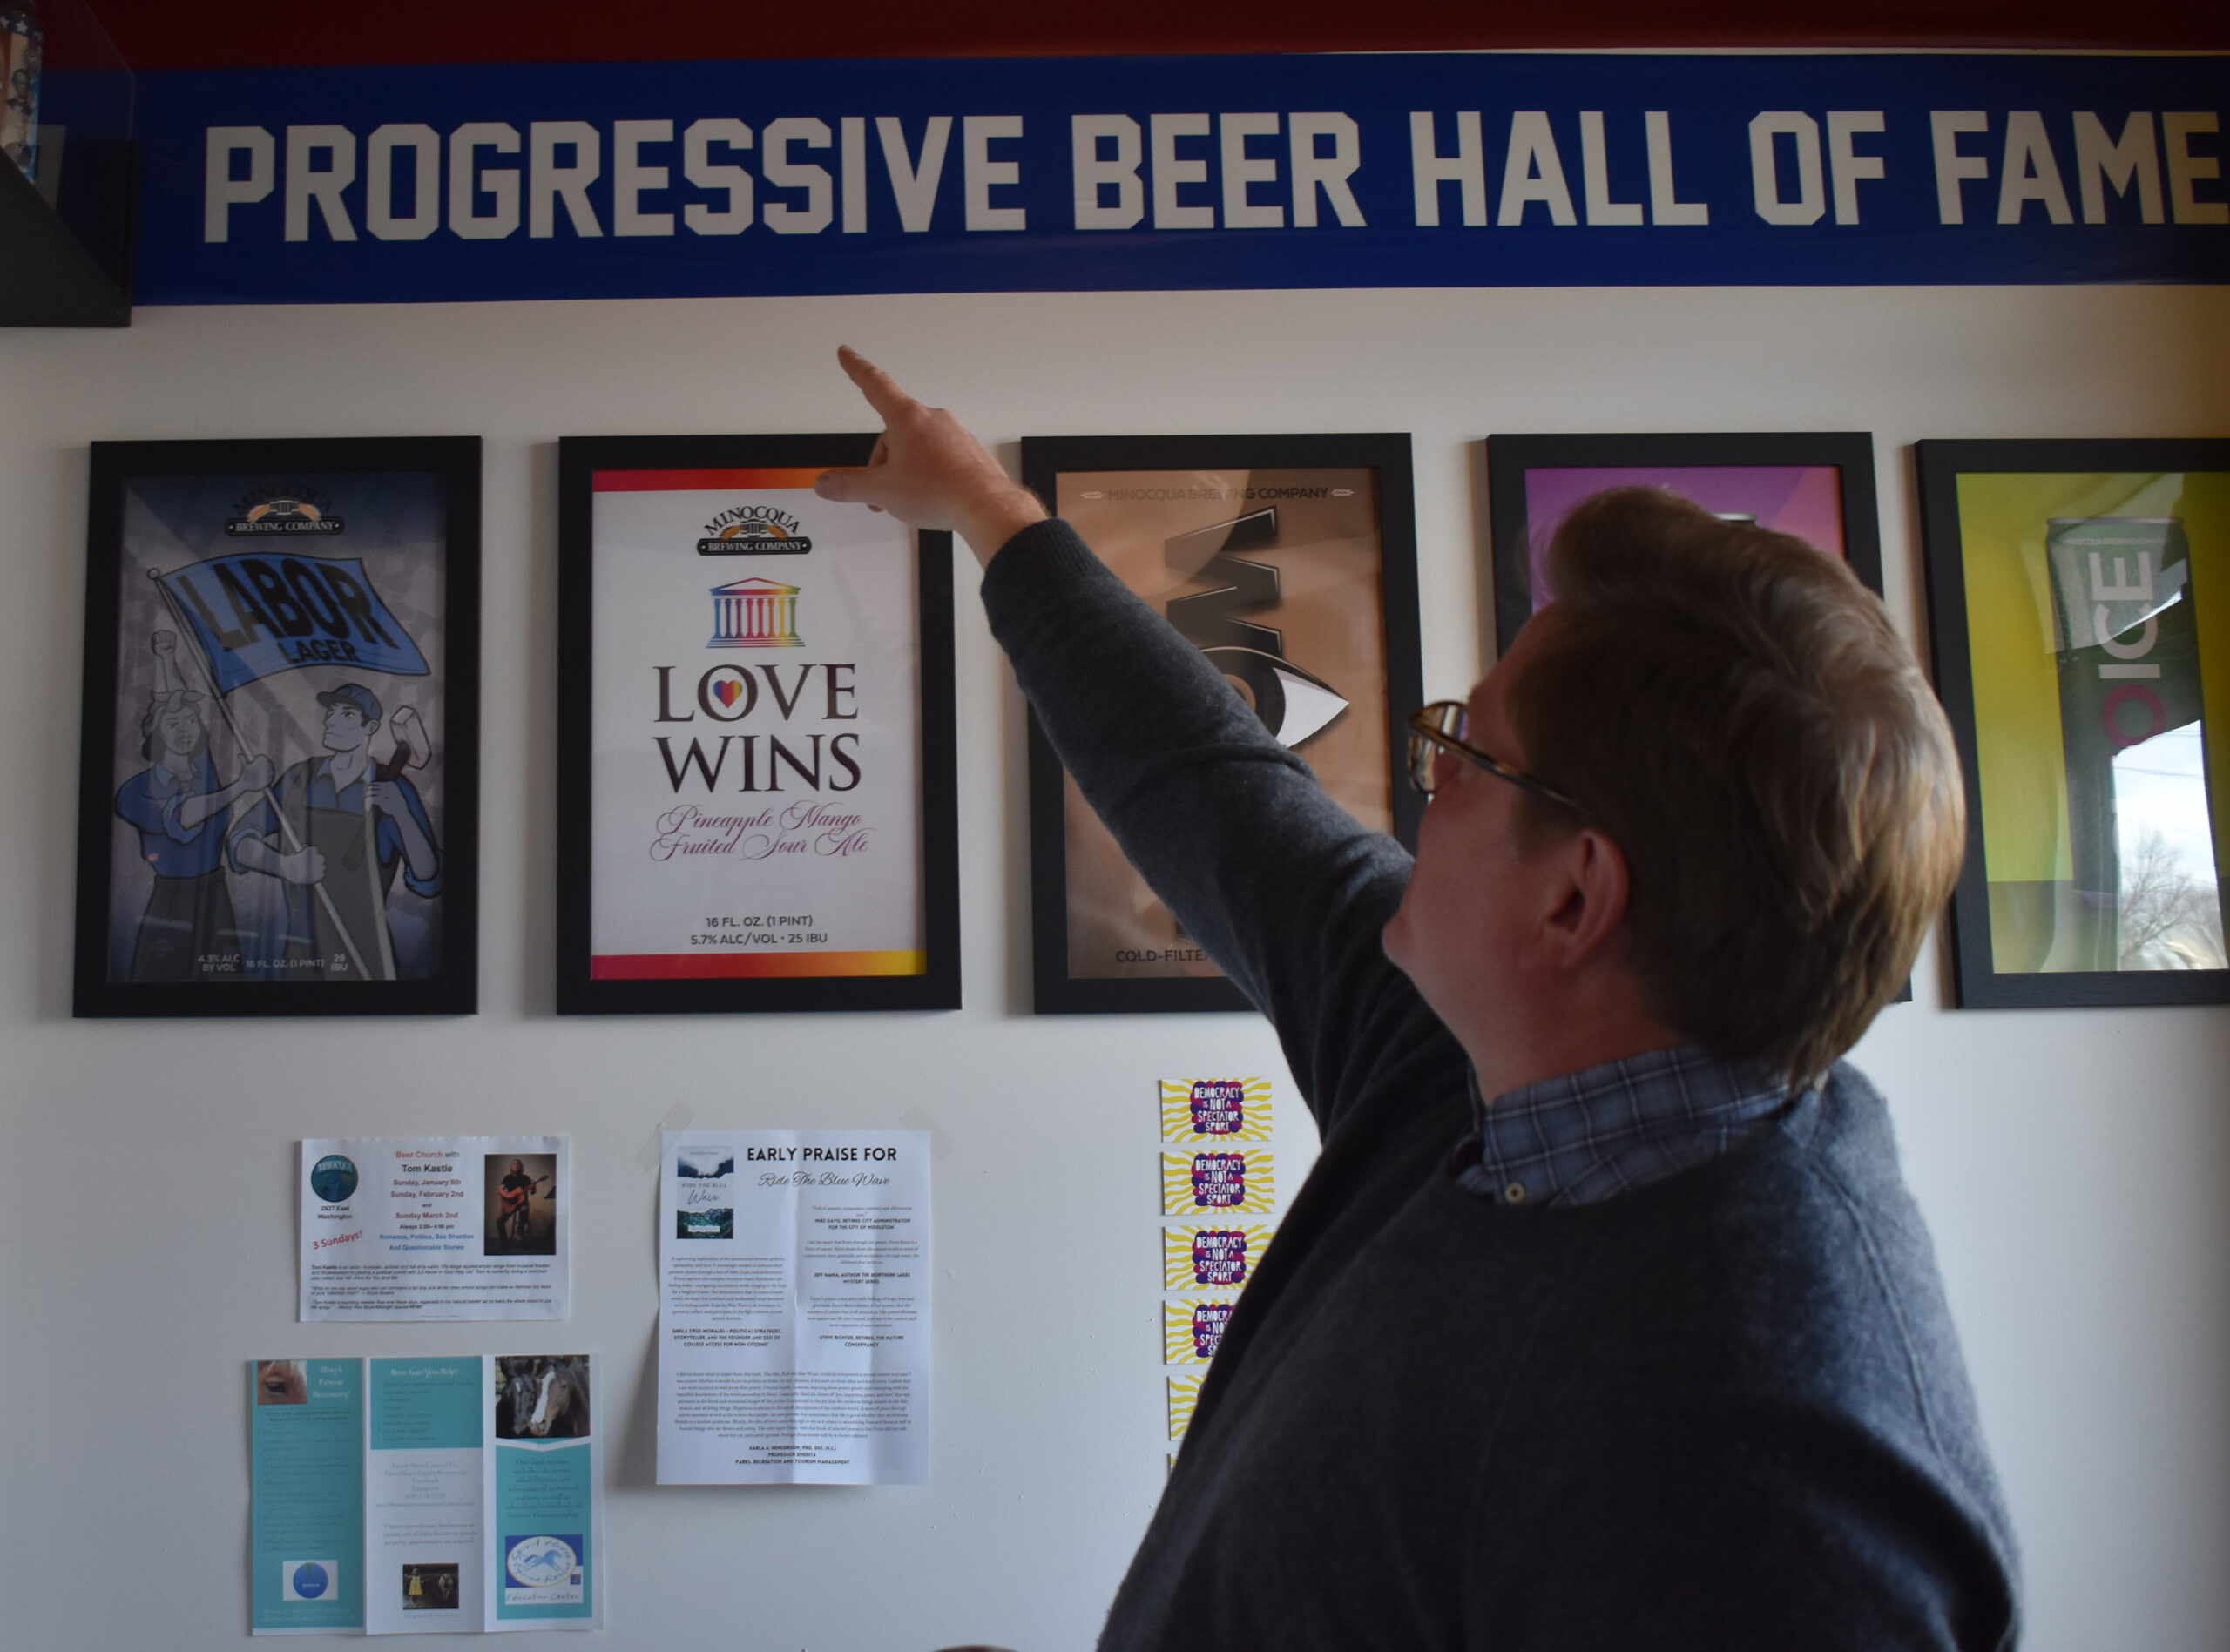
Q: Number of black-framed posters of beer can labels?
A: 5